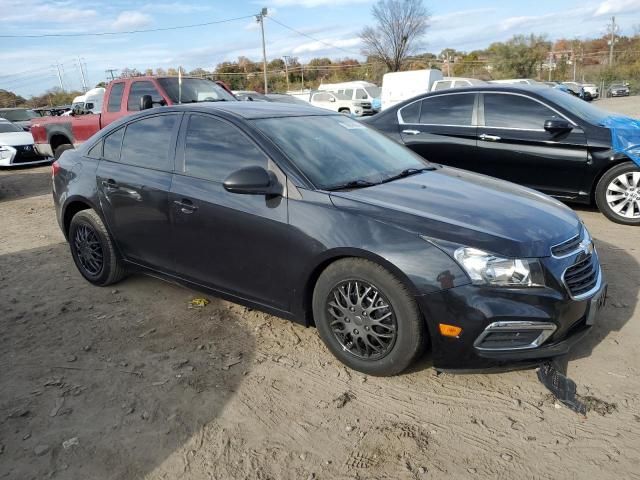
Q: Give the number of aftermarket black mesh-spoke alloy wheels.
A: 2